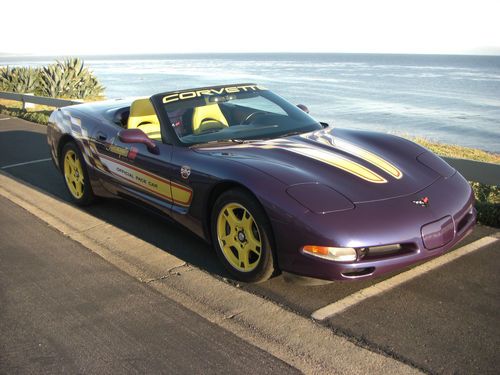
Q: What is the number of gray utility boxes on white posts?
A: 0